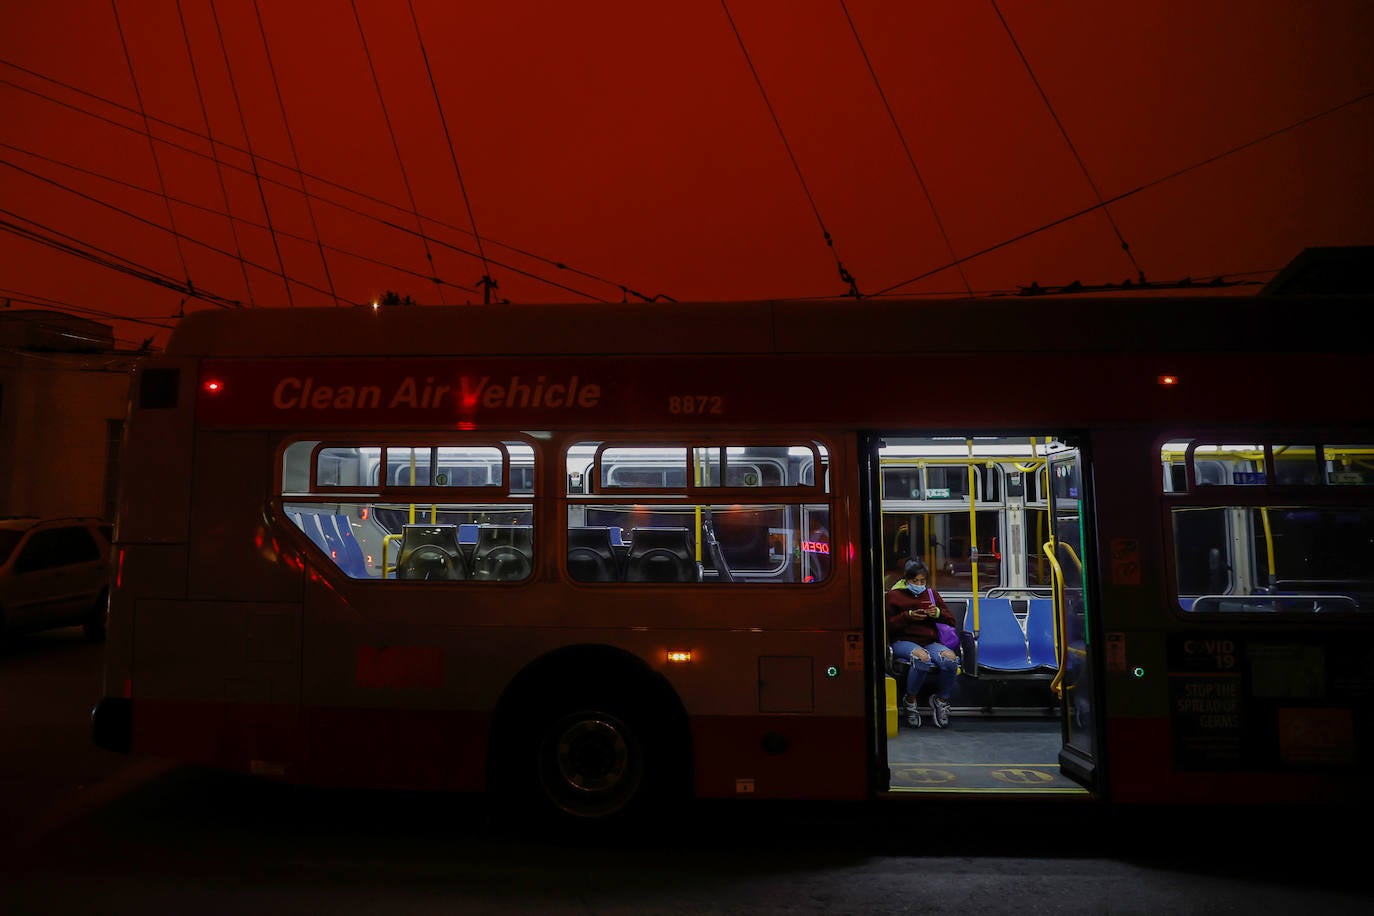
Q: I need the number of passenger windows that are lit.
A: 3